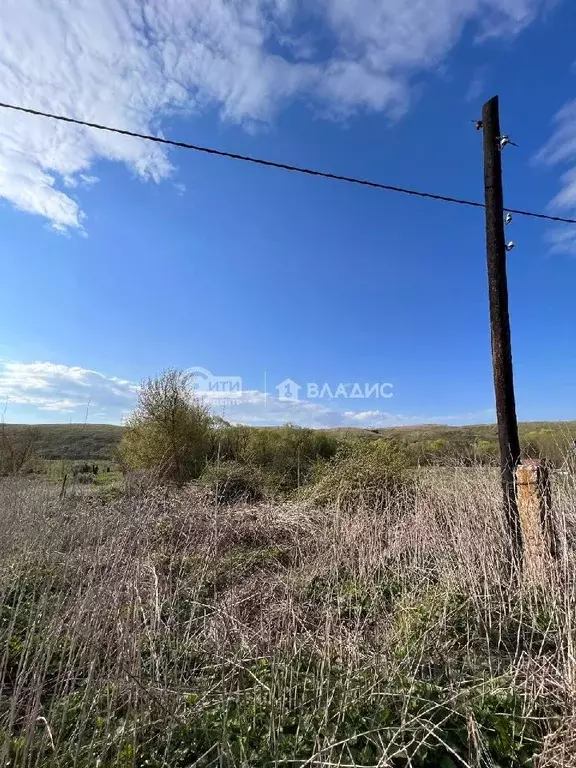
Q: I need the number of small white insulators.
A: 3